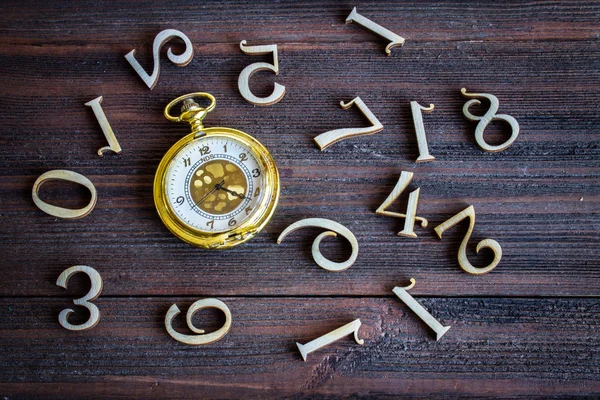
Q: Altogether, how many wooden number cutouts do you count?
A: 15